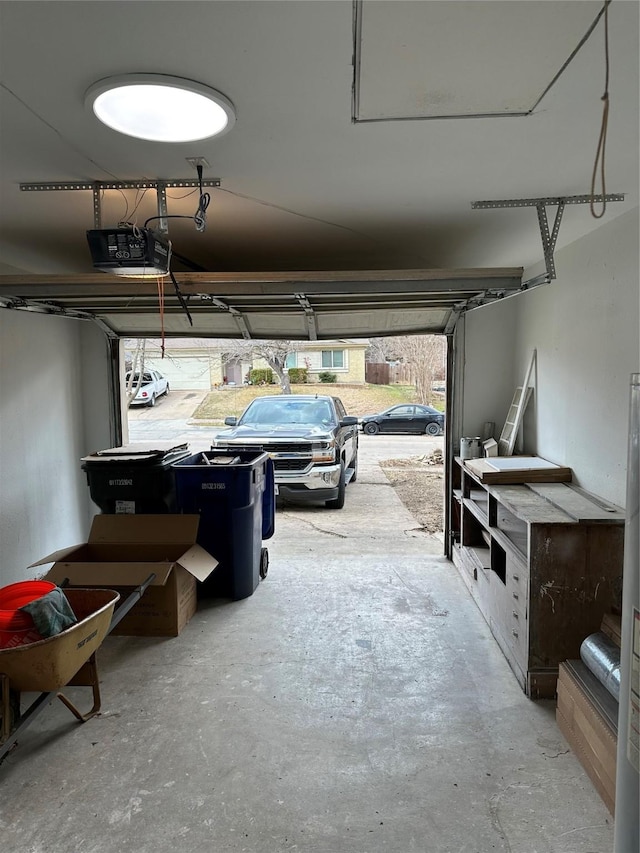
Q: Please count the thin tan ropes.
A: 1